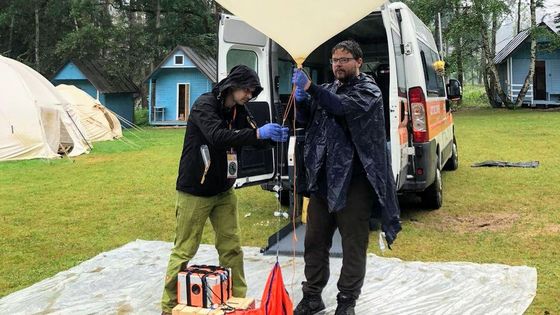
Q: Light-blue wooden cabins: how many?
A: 3